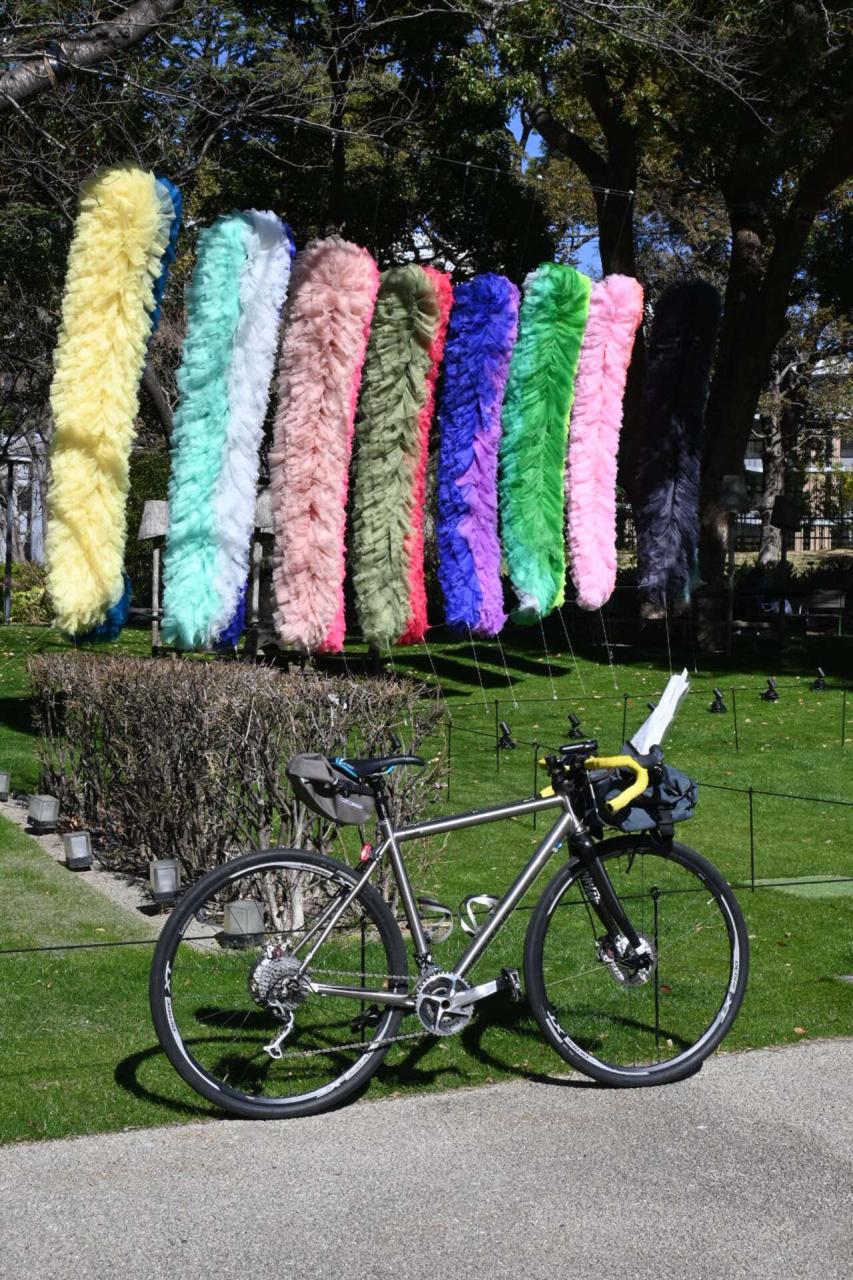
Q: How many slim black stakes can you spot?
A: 9